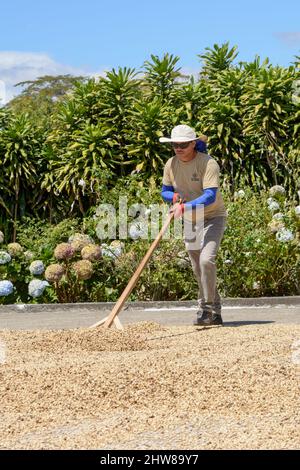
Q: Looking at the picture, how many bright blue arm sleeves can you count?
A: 2